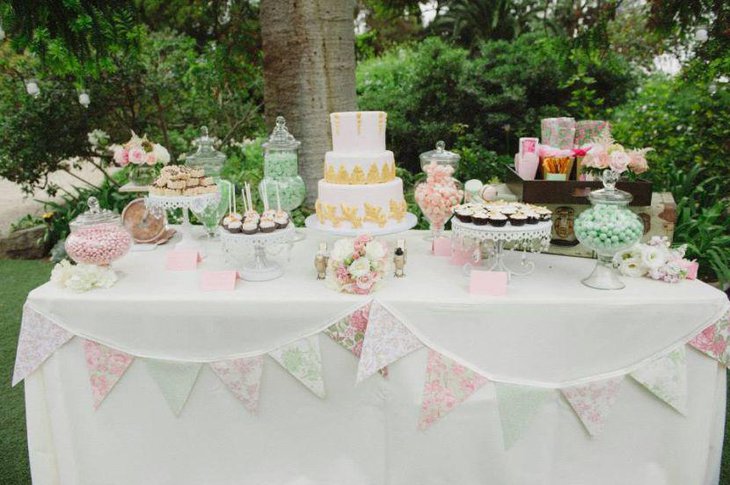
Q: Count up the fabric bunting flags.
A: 12